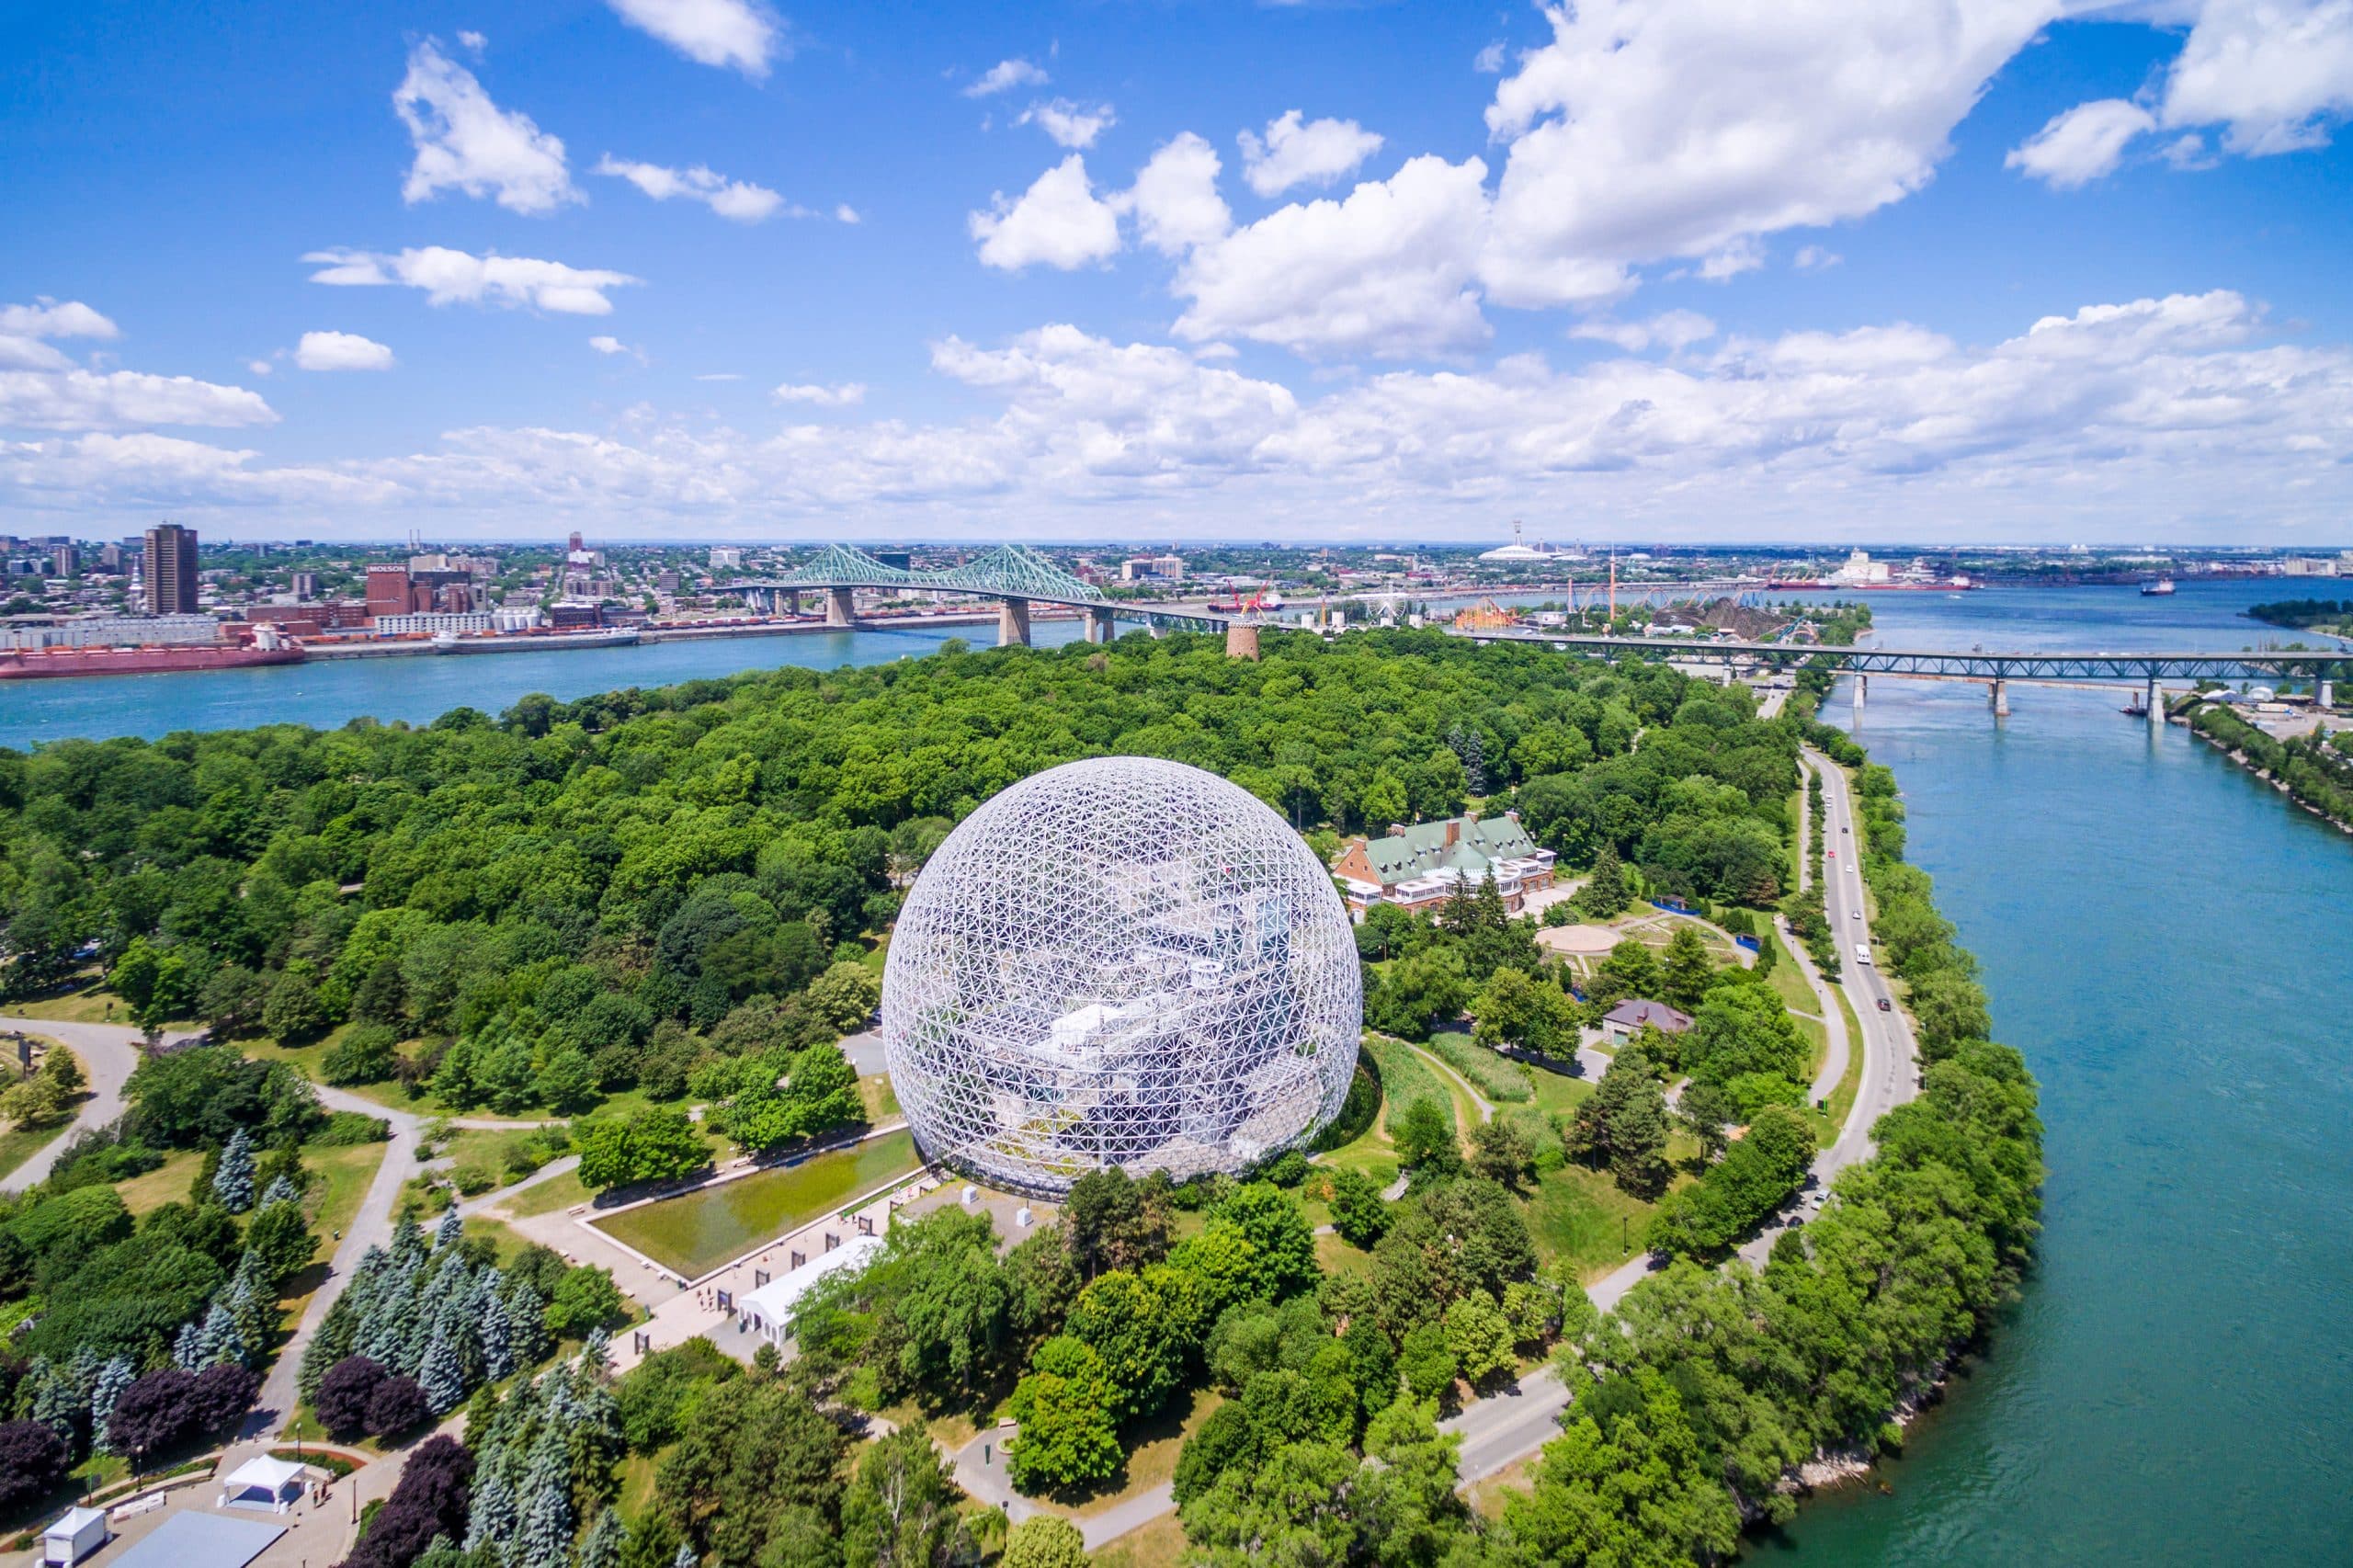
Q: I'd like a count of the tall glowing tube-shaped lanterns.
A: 0